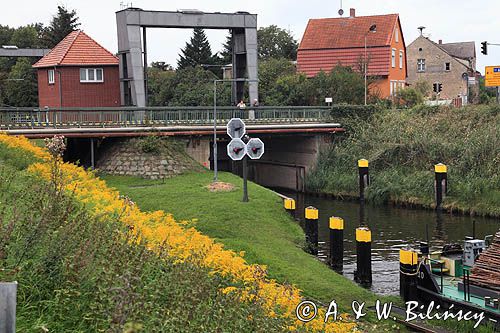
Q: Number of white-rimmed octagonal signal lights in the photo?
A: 3